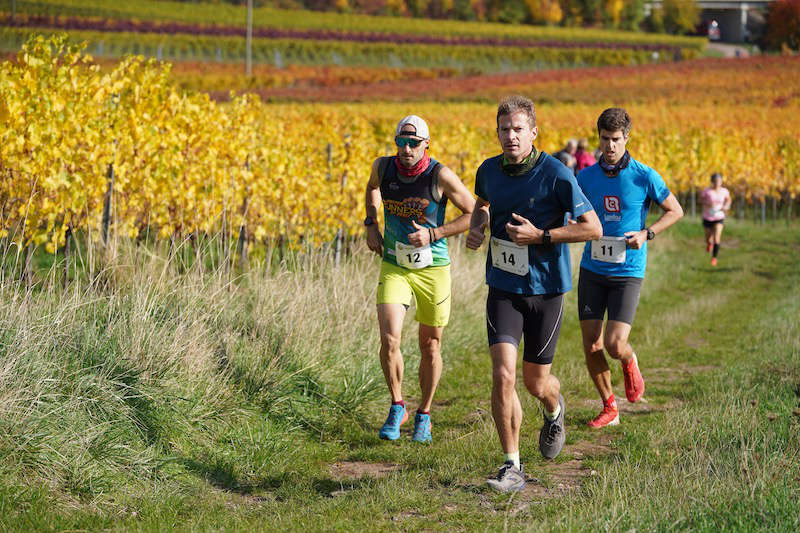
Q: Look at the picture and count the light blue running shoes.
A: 2